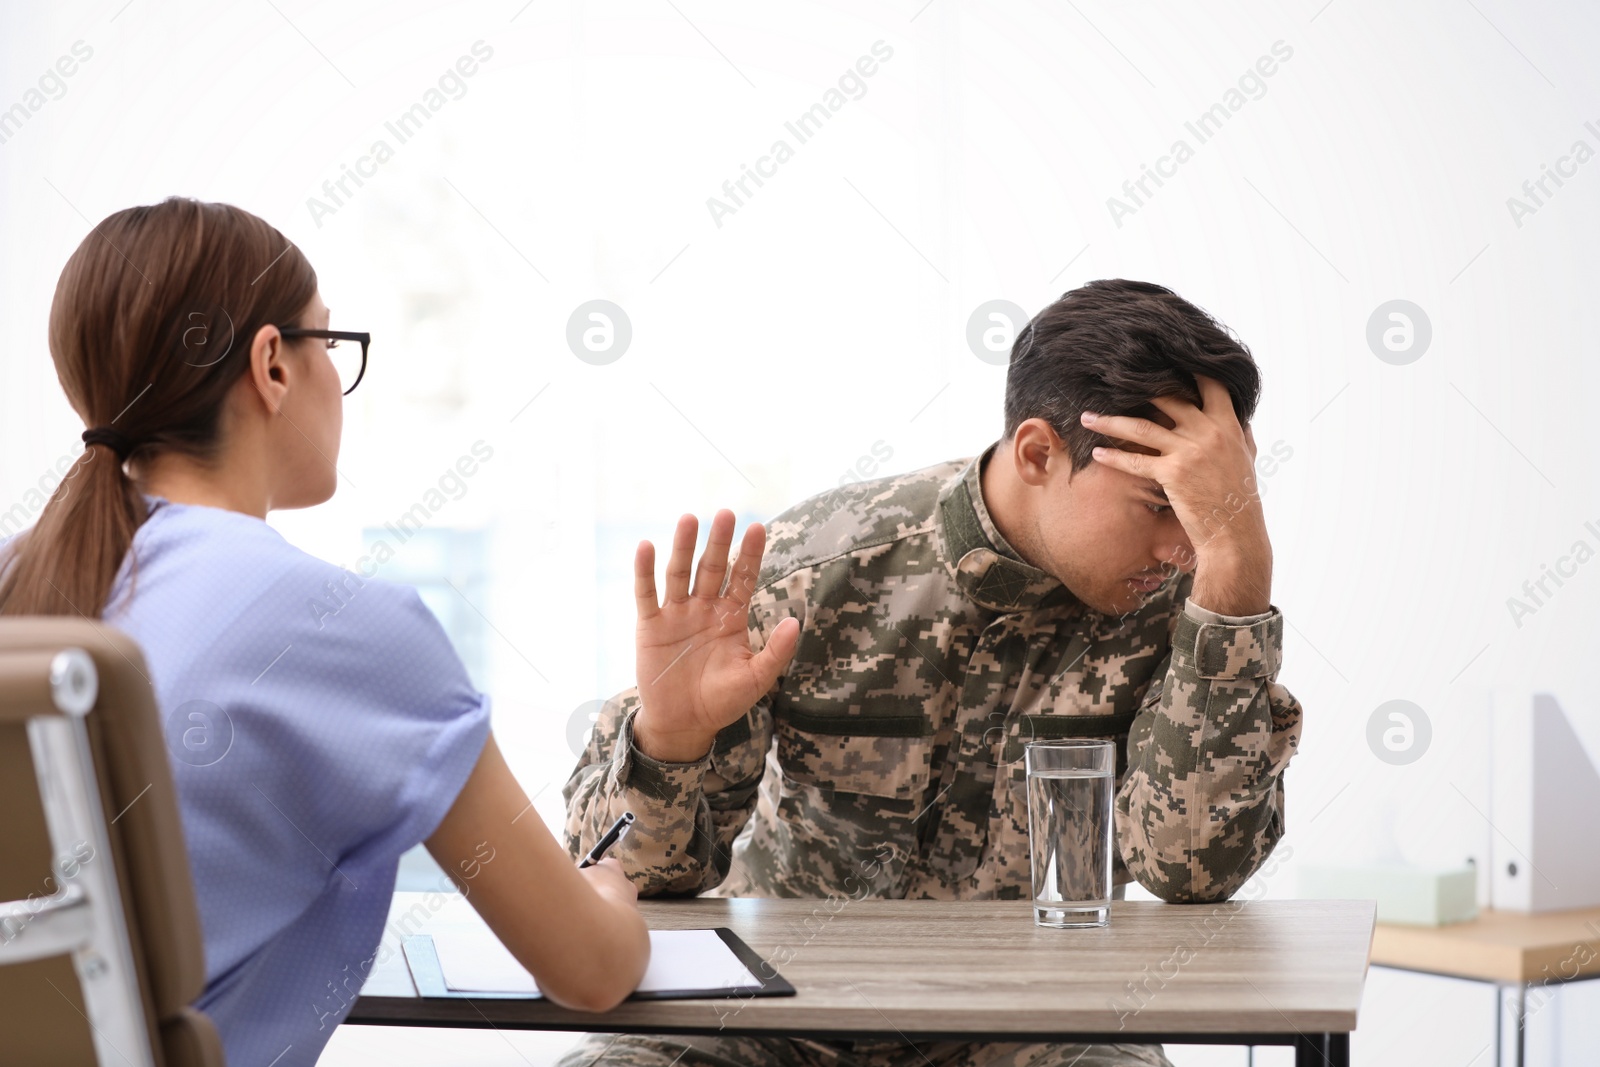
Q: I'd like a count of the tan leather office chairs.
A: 1